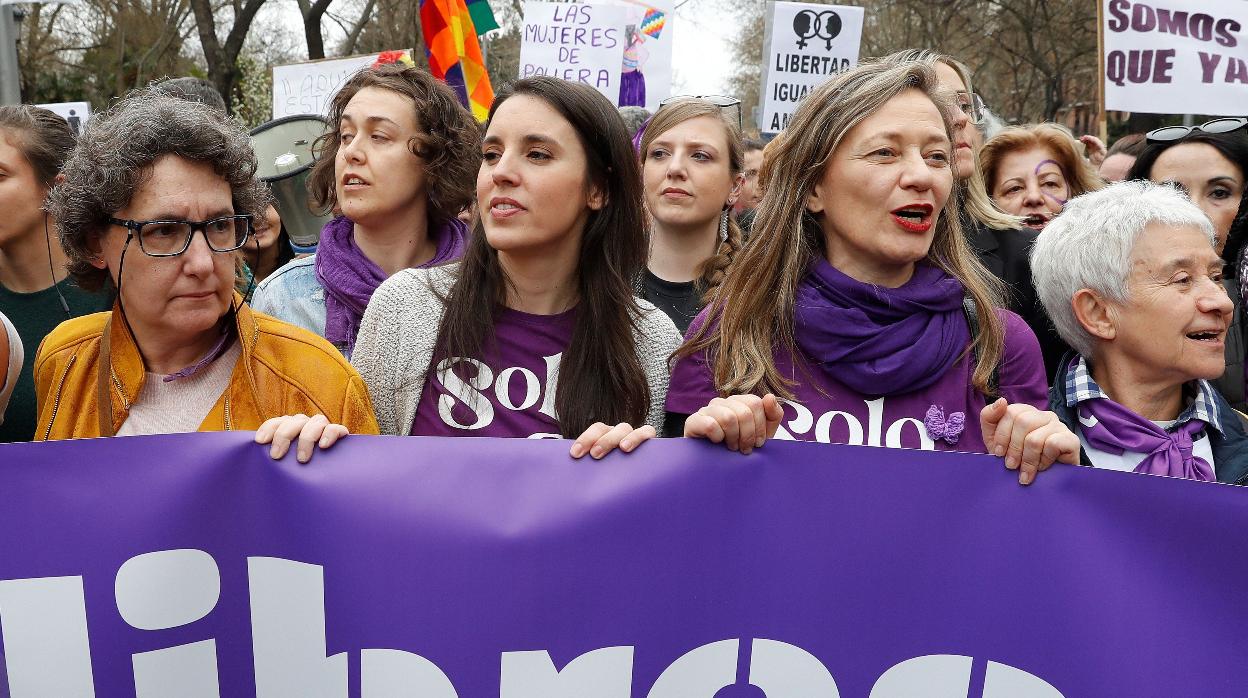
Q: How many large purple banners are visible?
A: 1